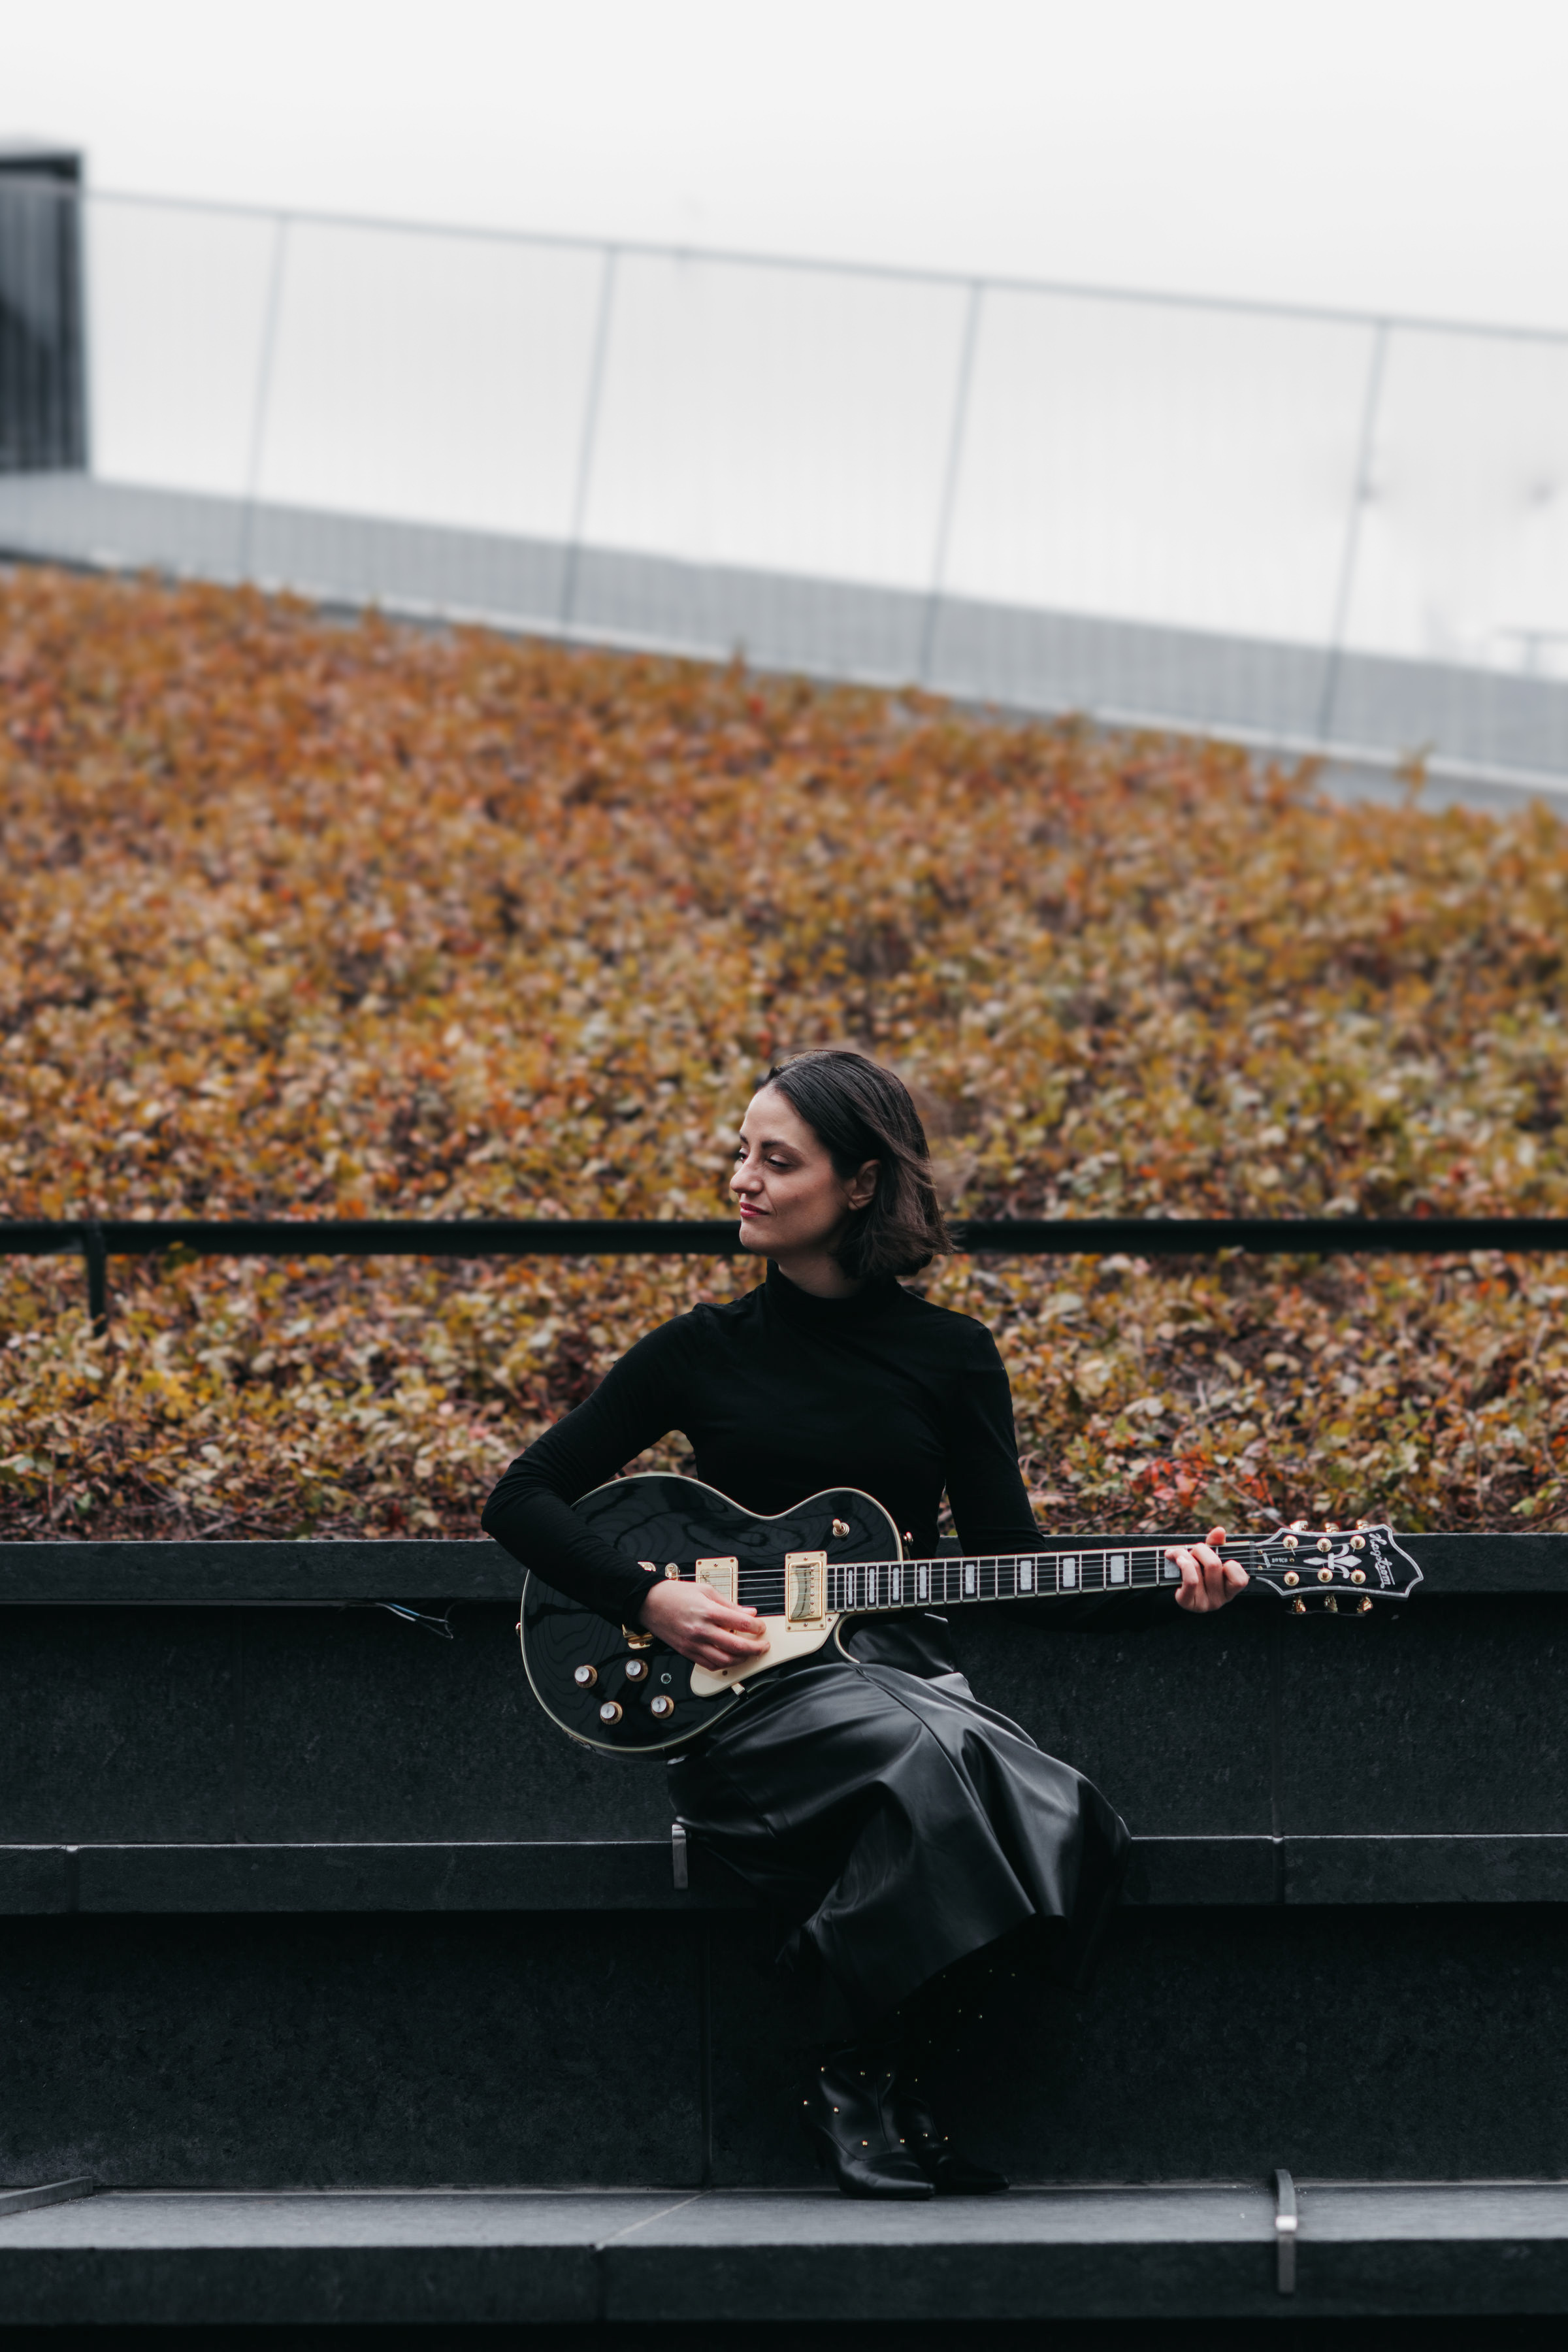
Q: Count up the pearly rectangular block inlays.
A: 9